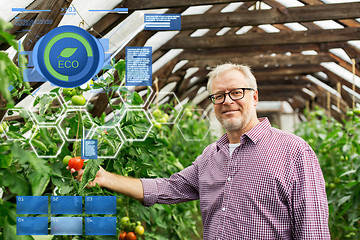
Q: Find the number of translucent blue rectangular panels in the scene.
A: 9